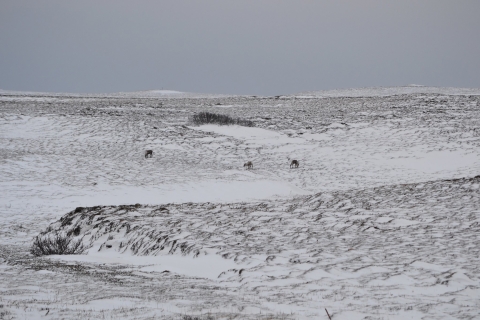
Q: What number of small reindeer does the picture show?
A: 3